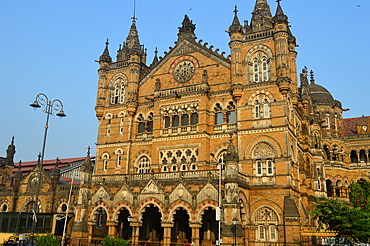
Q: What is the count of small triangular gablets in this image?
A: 5